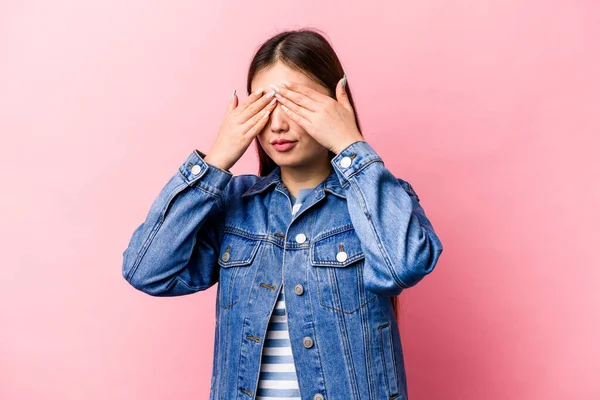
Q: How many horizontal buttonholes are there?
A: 4